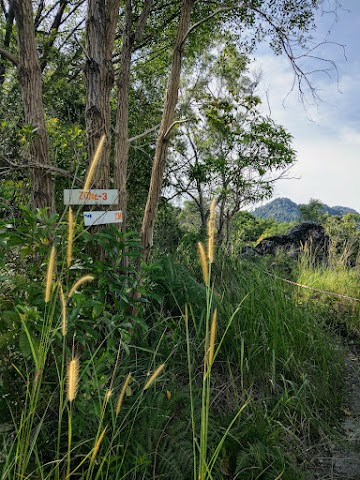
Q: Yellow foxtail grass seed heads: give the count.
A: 12